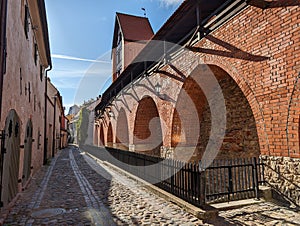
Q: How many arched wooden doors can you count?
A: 2